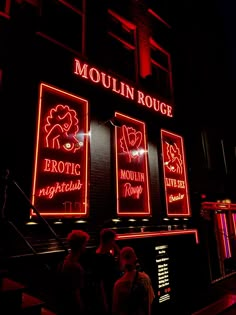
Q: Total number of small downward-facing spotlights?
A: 9